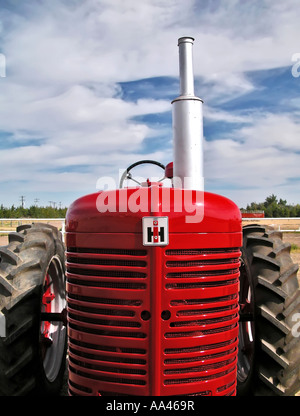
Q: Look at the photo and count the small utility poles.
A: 5